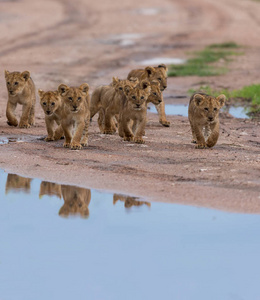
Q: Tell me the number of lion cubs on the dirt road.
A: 8